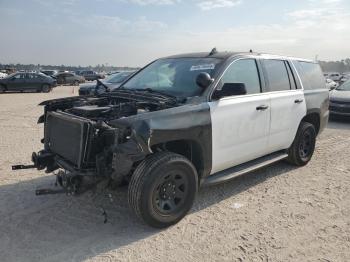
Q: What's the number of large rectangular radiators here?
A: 1